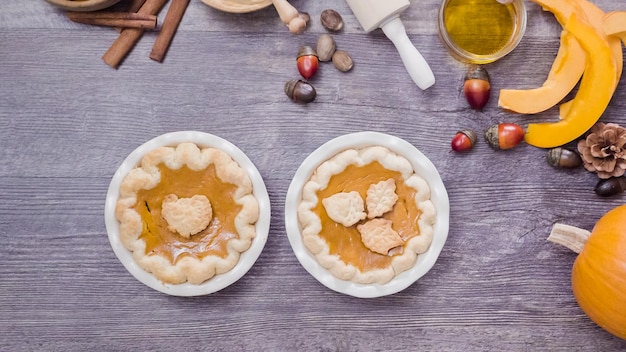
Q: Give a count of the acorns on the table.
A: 7